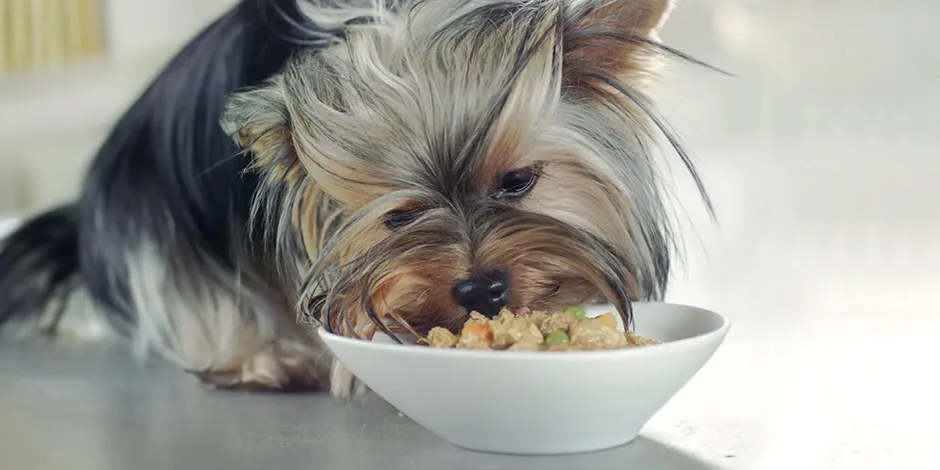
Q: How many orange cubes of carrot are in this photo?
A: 2